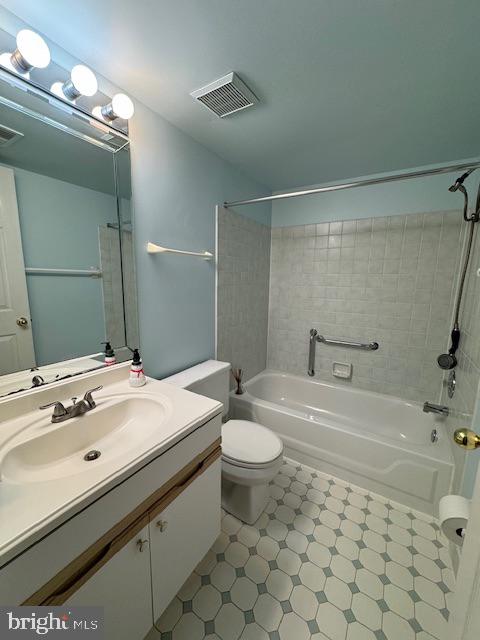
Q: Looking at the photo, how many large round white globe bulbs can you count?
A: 3